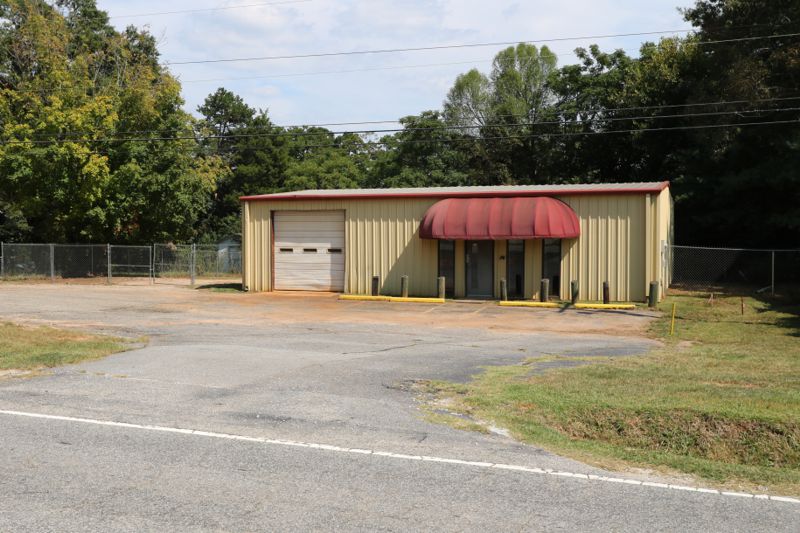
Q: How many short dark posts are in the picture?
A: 8